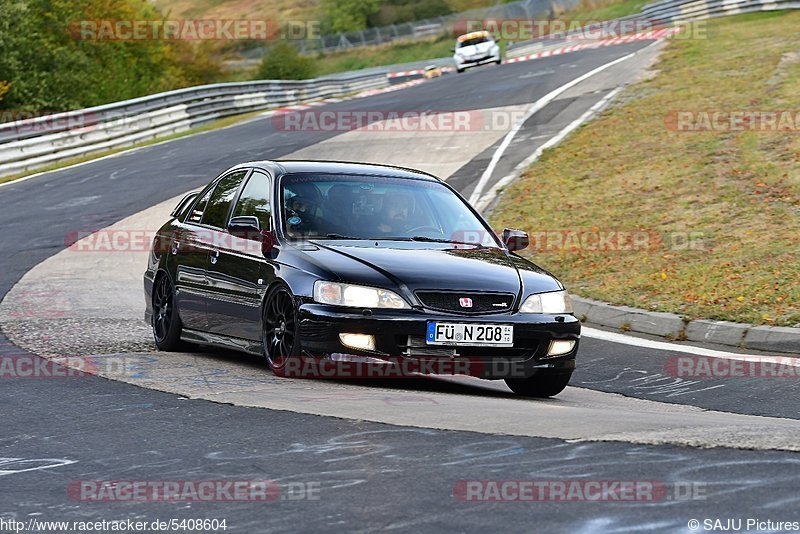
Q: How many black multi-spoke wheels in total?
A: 2